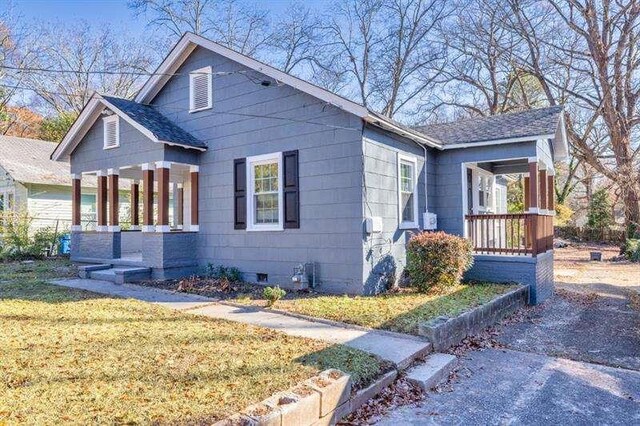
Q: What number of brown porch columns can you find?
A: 12